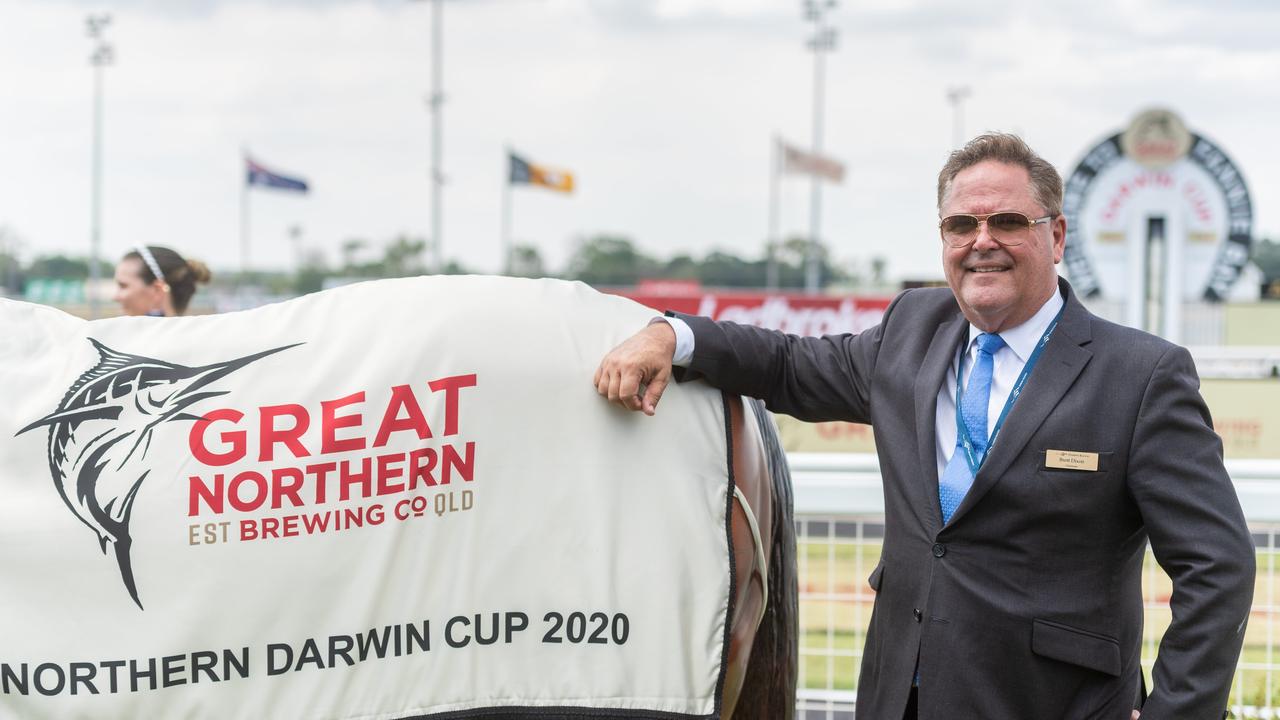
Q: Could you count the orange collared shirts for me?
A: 0